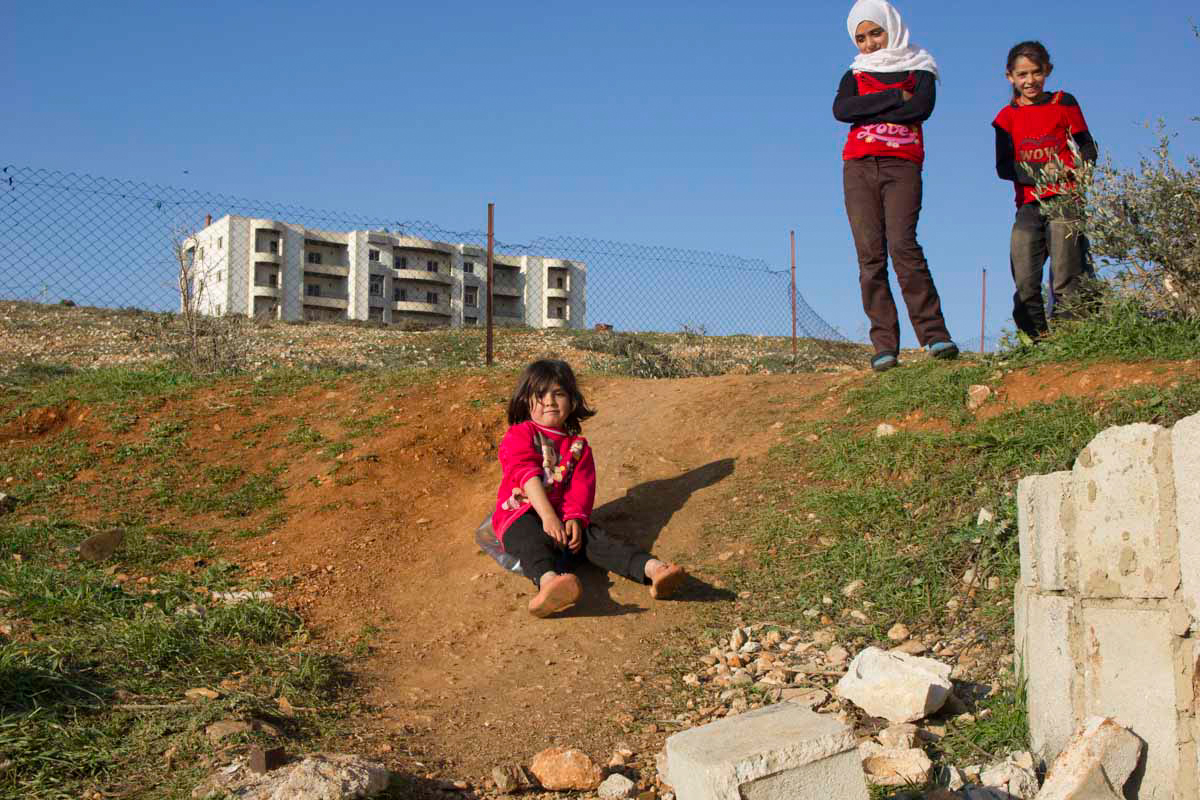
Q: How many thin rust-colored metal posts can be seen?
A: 3